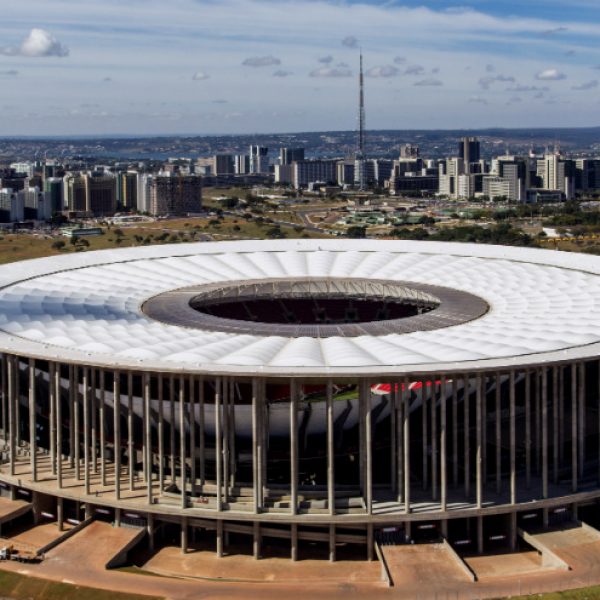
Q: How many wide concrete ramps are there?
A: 4